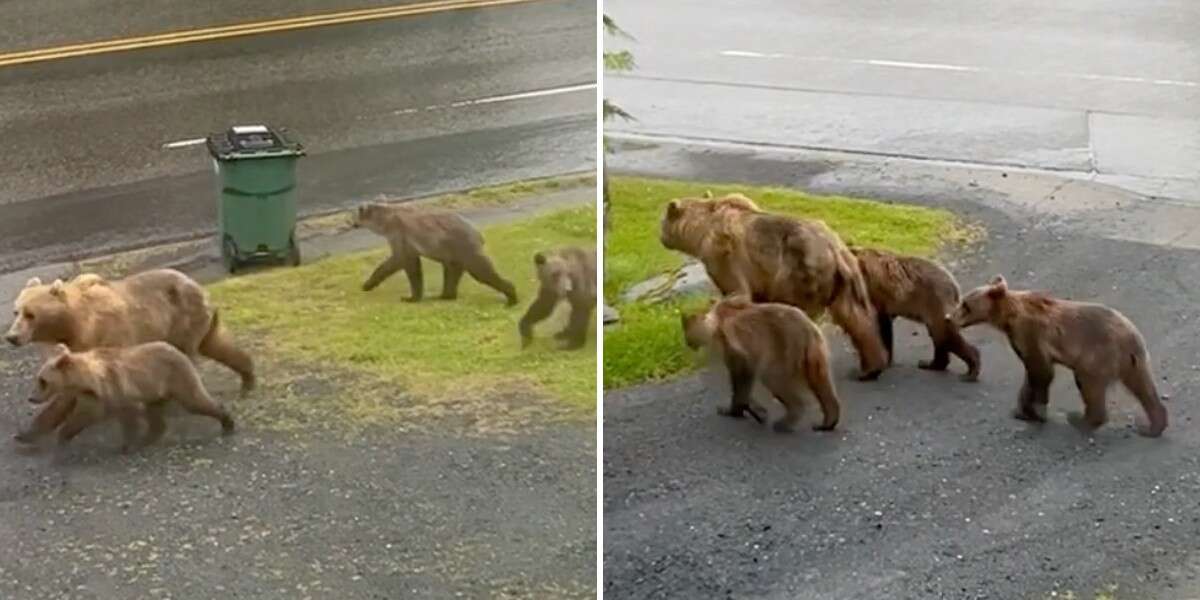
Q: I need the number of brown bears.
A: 8